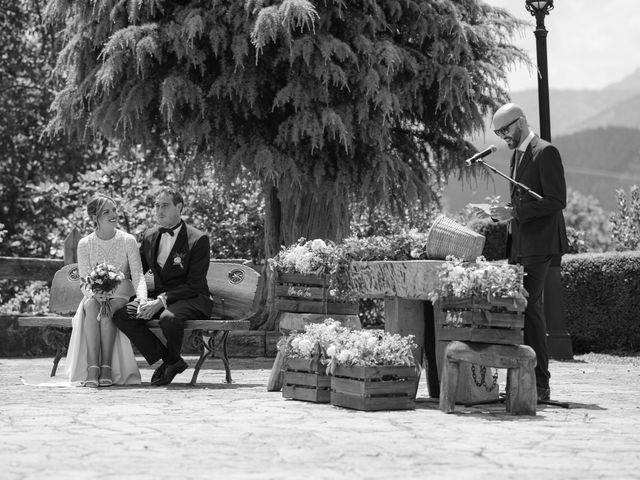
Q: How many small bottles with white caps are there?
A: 0